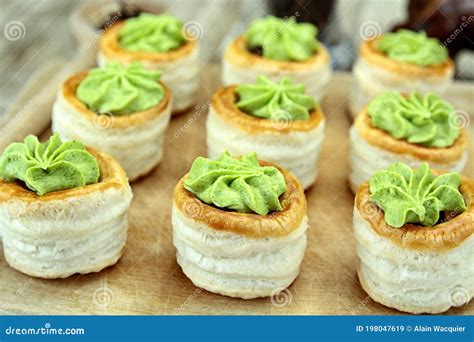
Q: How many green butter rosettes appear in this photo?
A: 9